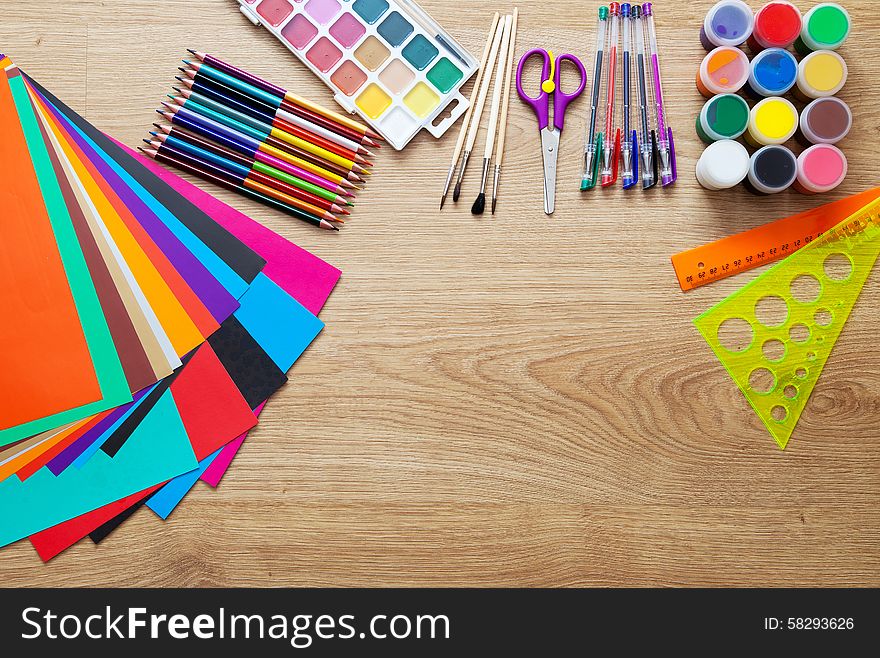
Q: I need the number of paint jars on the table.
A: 12